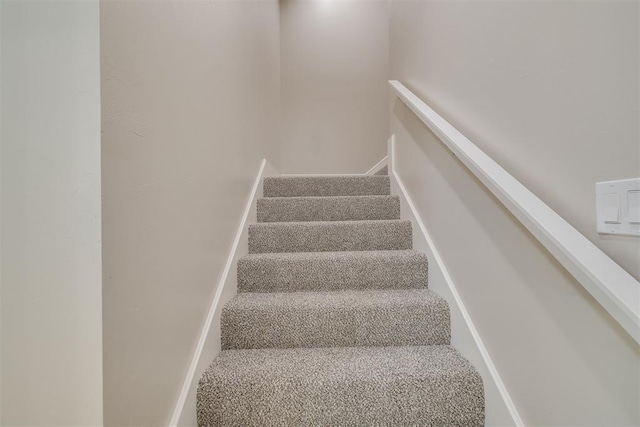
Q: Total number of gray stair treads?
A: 6